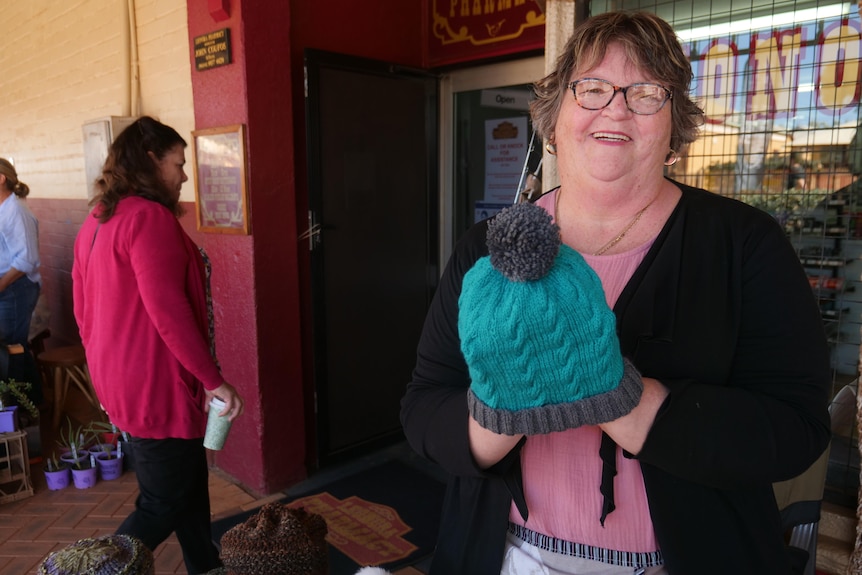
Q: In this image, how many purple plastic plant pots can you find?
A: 6